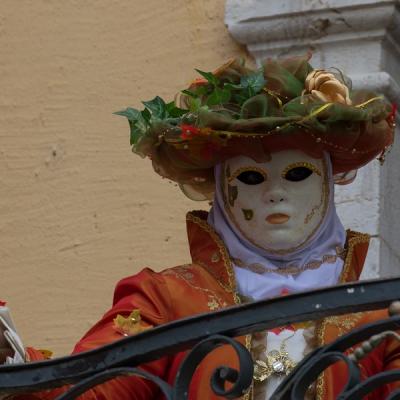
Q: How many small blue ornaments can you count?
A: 0